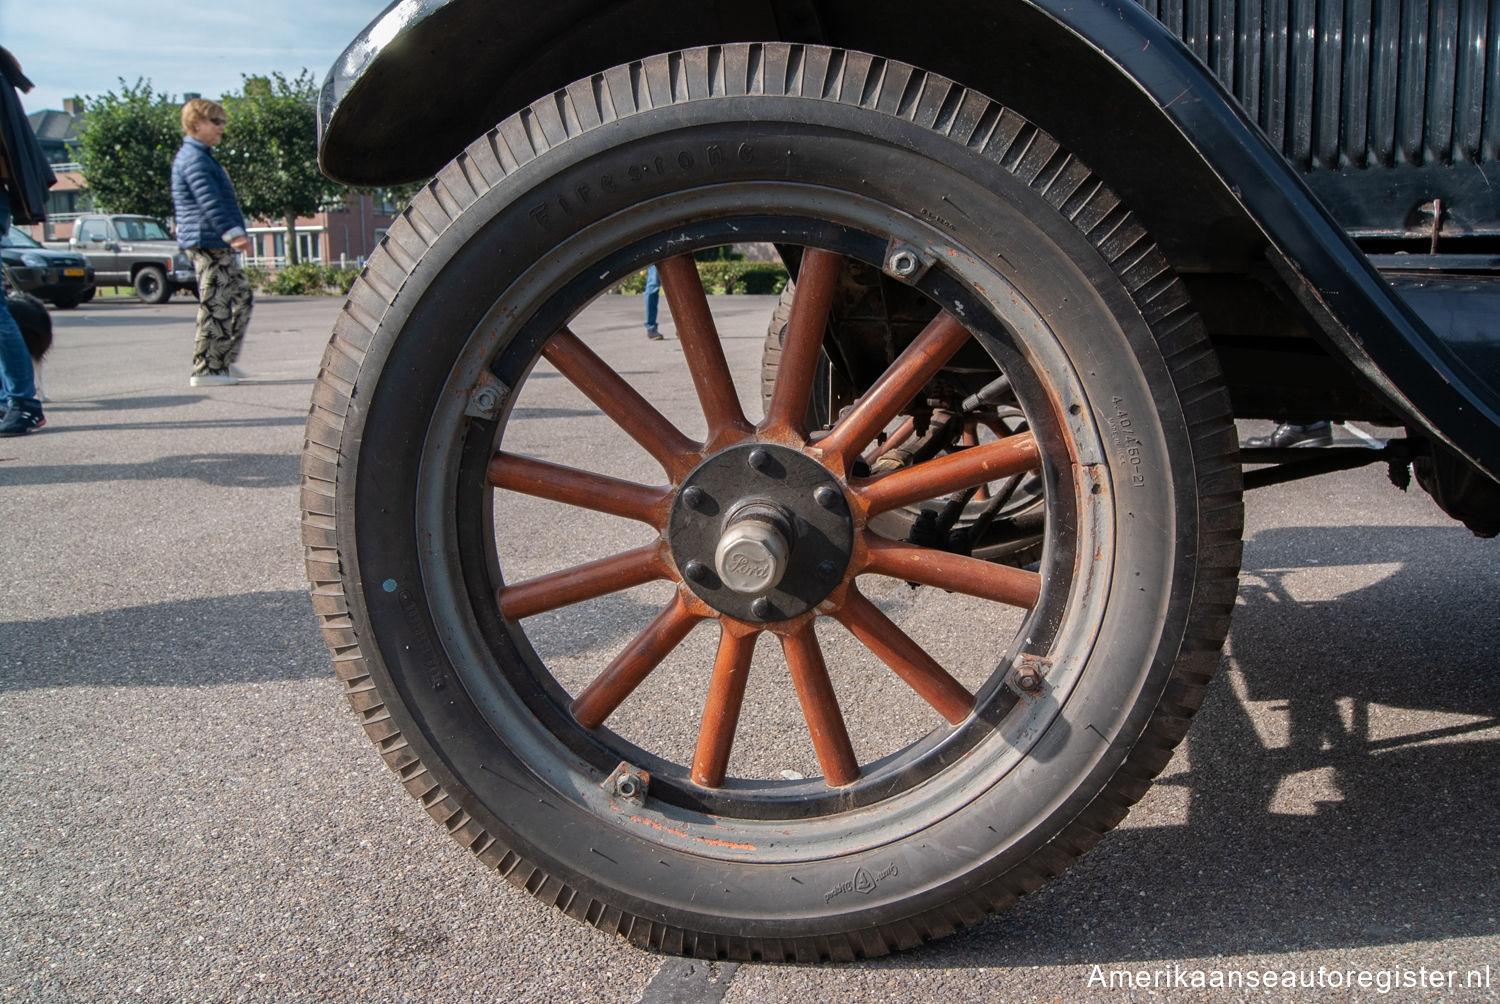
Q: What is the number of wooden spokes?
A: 12